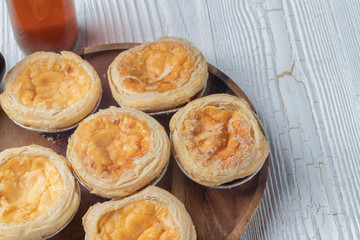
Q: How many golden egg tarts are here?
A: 6